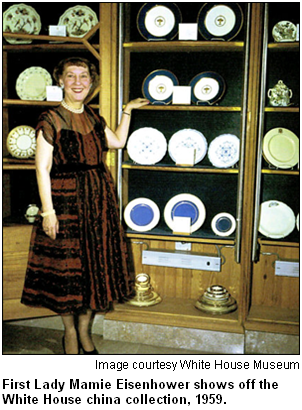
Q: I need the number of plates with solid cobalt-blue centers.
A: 3